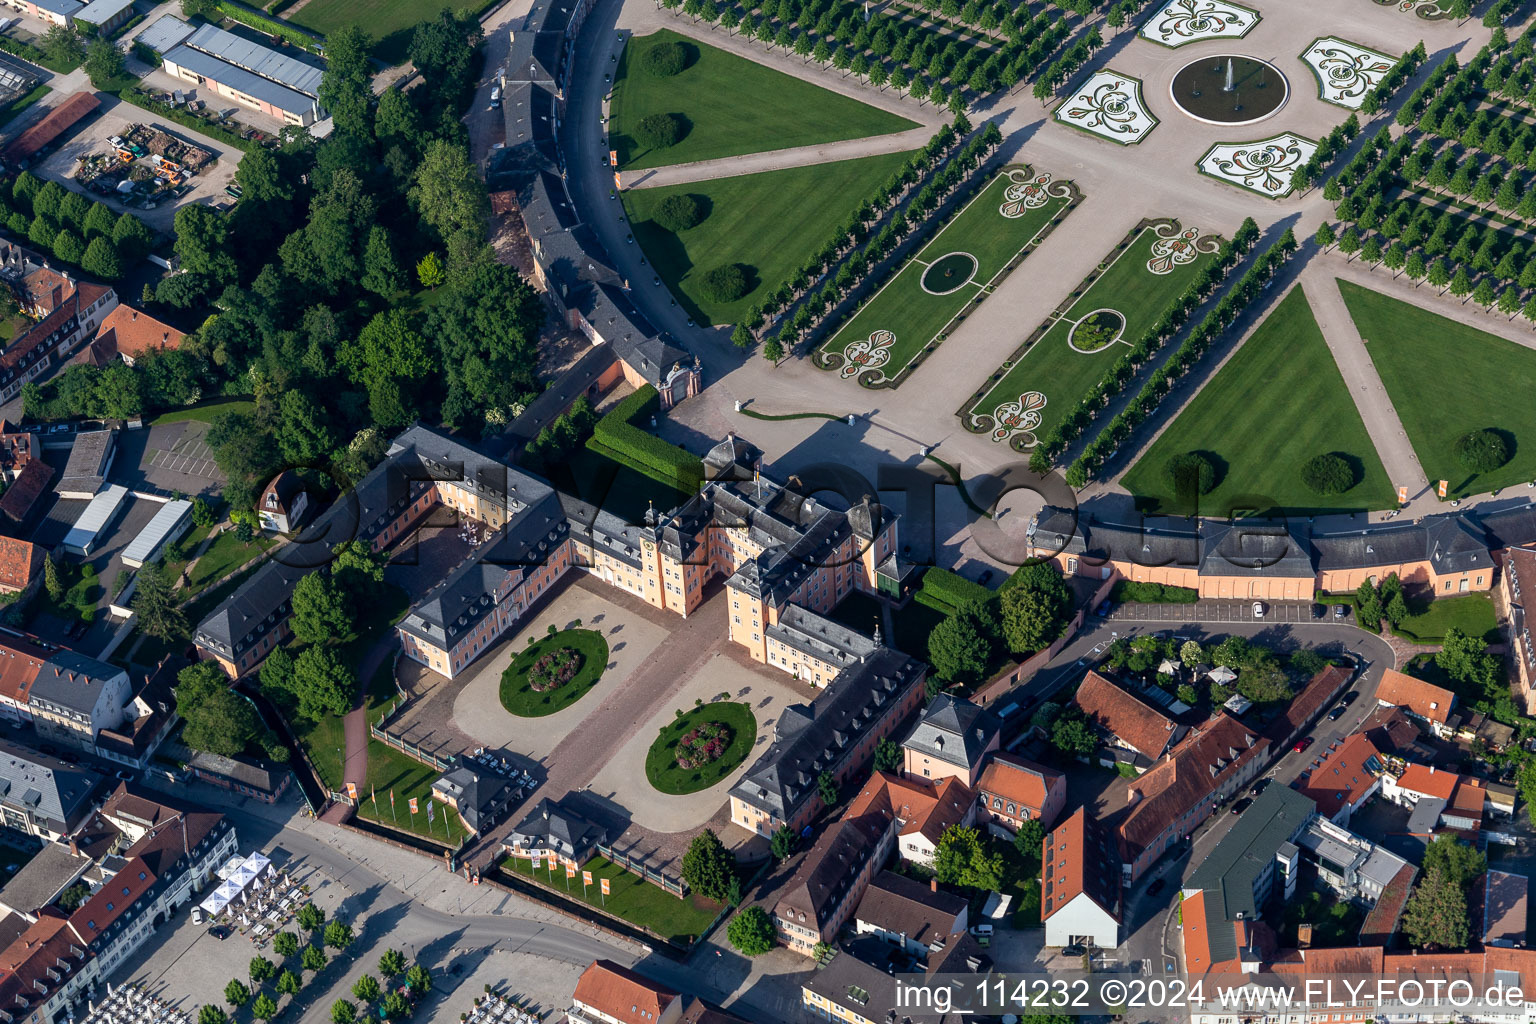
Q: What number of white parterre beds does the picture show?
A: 4